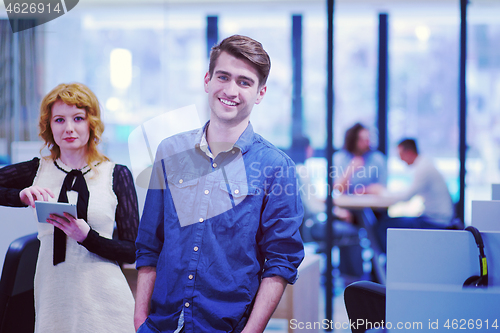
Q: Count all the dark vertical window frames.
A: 5